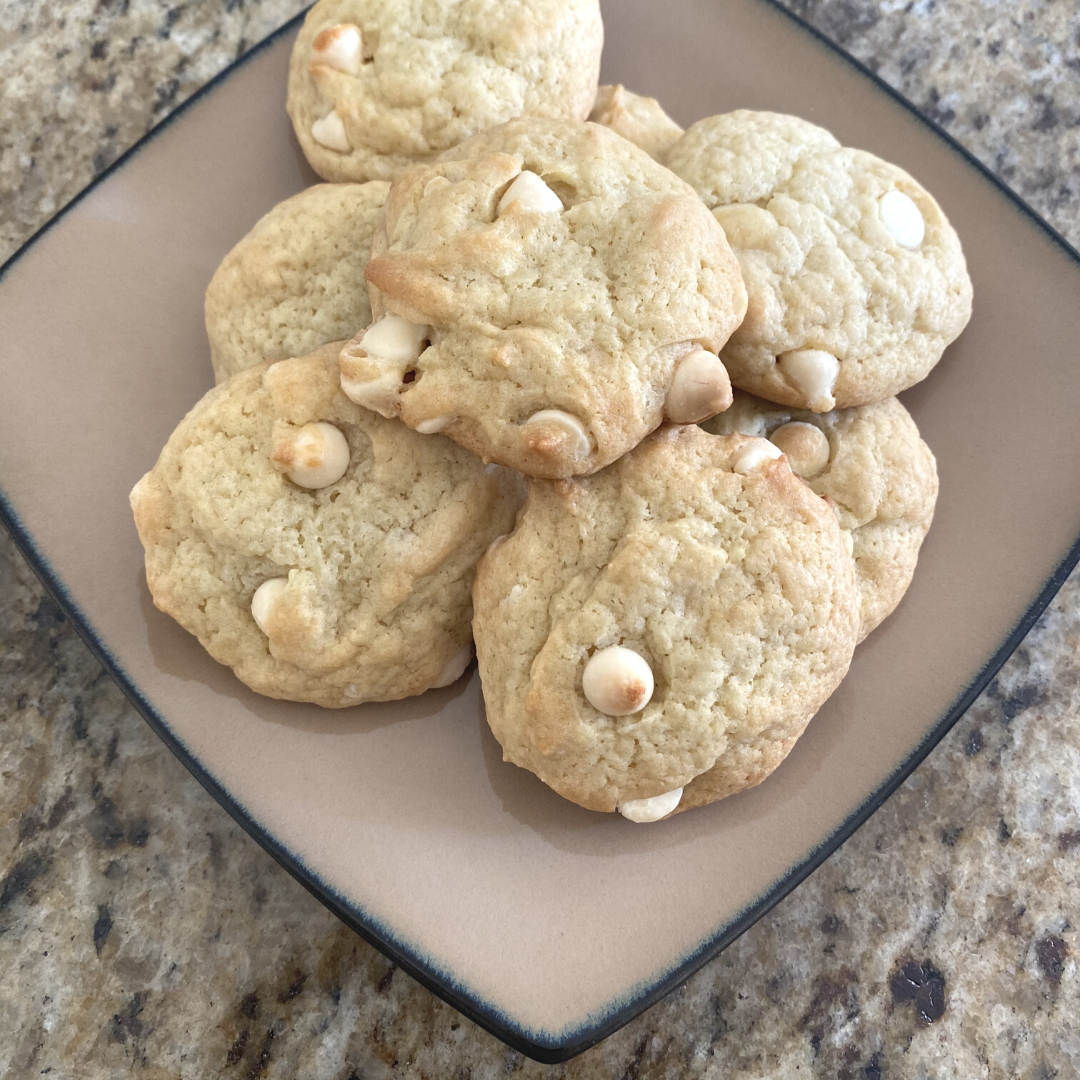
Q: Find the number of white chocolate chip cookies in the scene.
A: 8